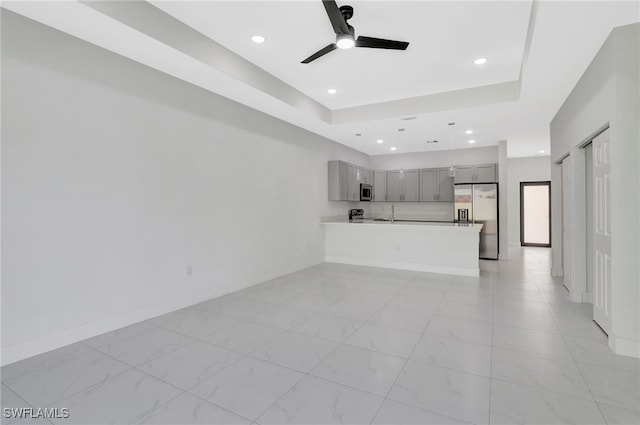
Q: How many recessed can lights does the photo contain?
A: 8